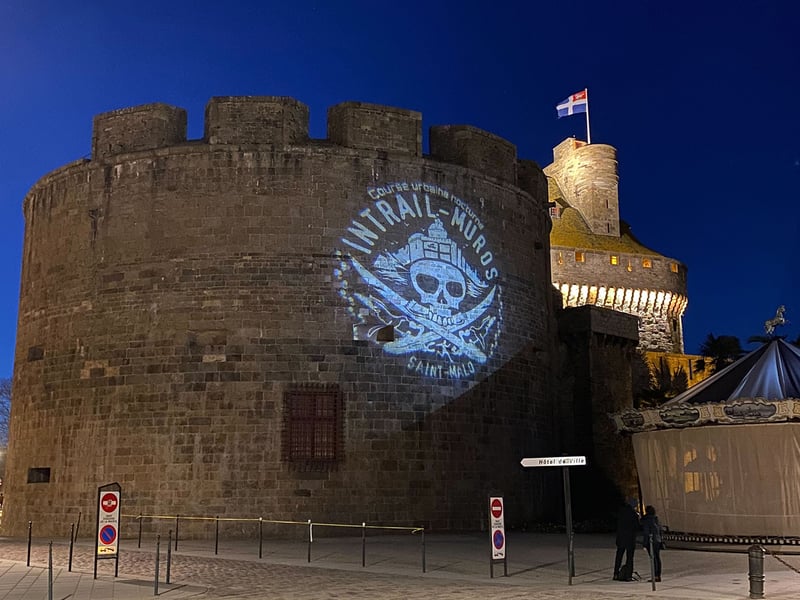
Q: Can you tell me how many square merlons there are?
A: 5